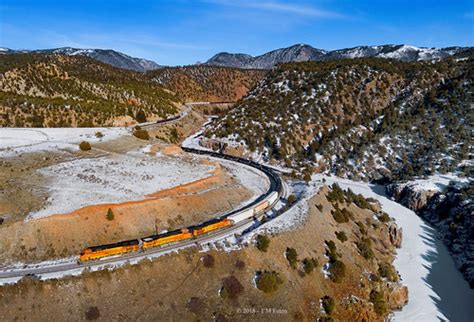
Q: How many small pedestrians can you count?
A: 0